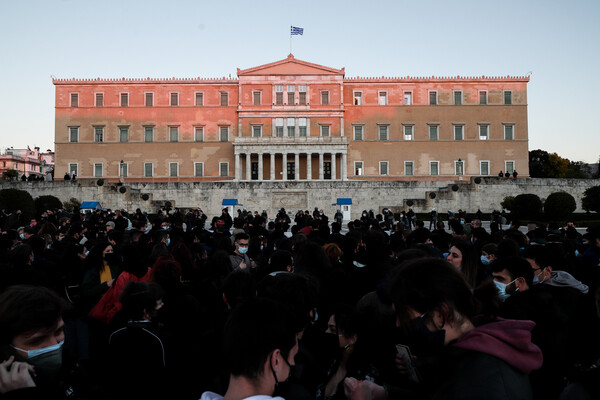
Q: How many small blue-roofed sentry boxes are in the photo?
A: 3